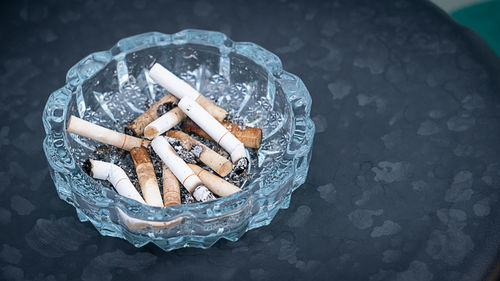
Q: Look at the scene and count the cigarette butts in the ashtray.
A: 12